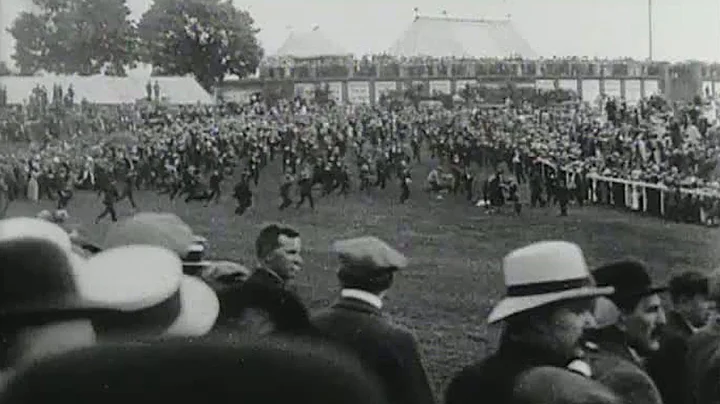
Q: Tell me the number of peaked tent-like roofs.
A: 2